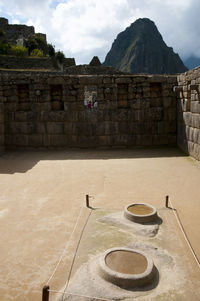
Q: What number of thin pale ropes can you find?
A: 3